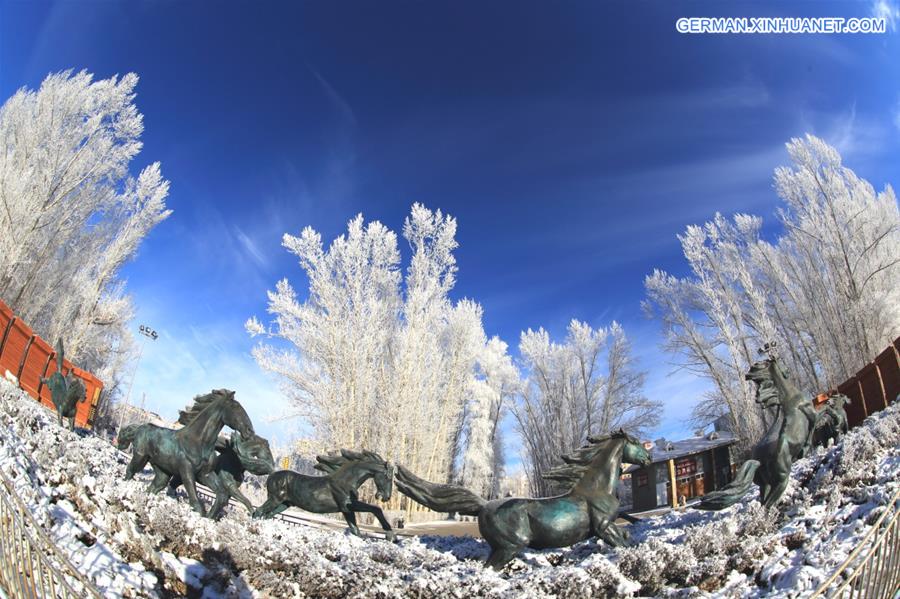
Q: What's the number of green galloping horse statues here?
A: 7